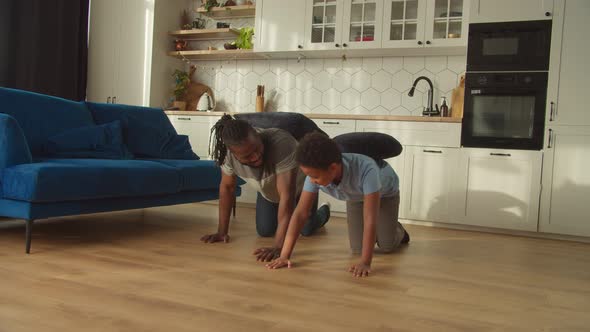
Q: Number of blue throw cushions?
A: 2